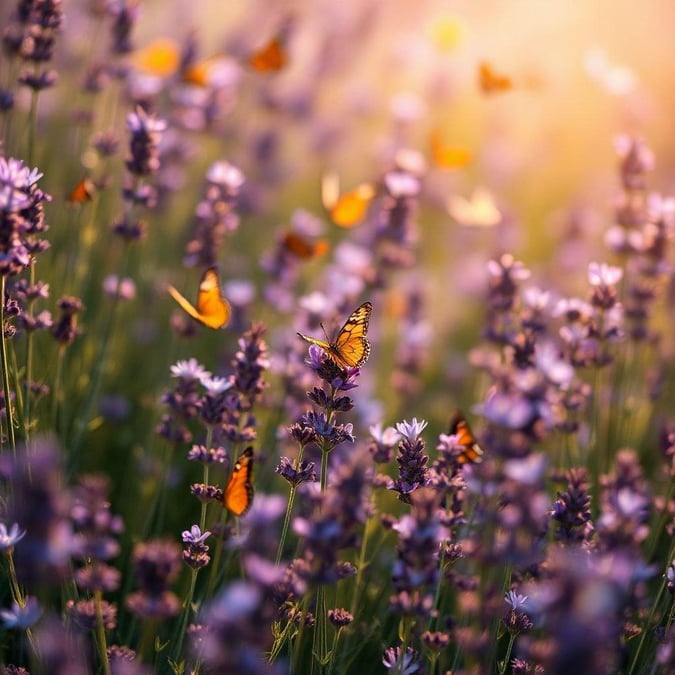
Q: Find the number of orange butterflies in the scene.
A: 12